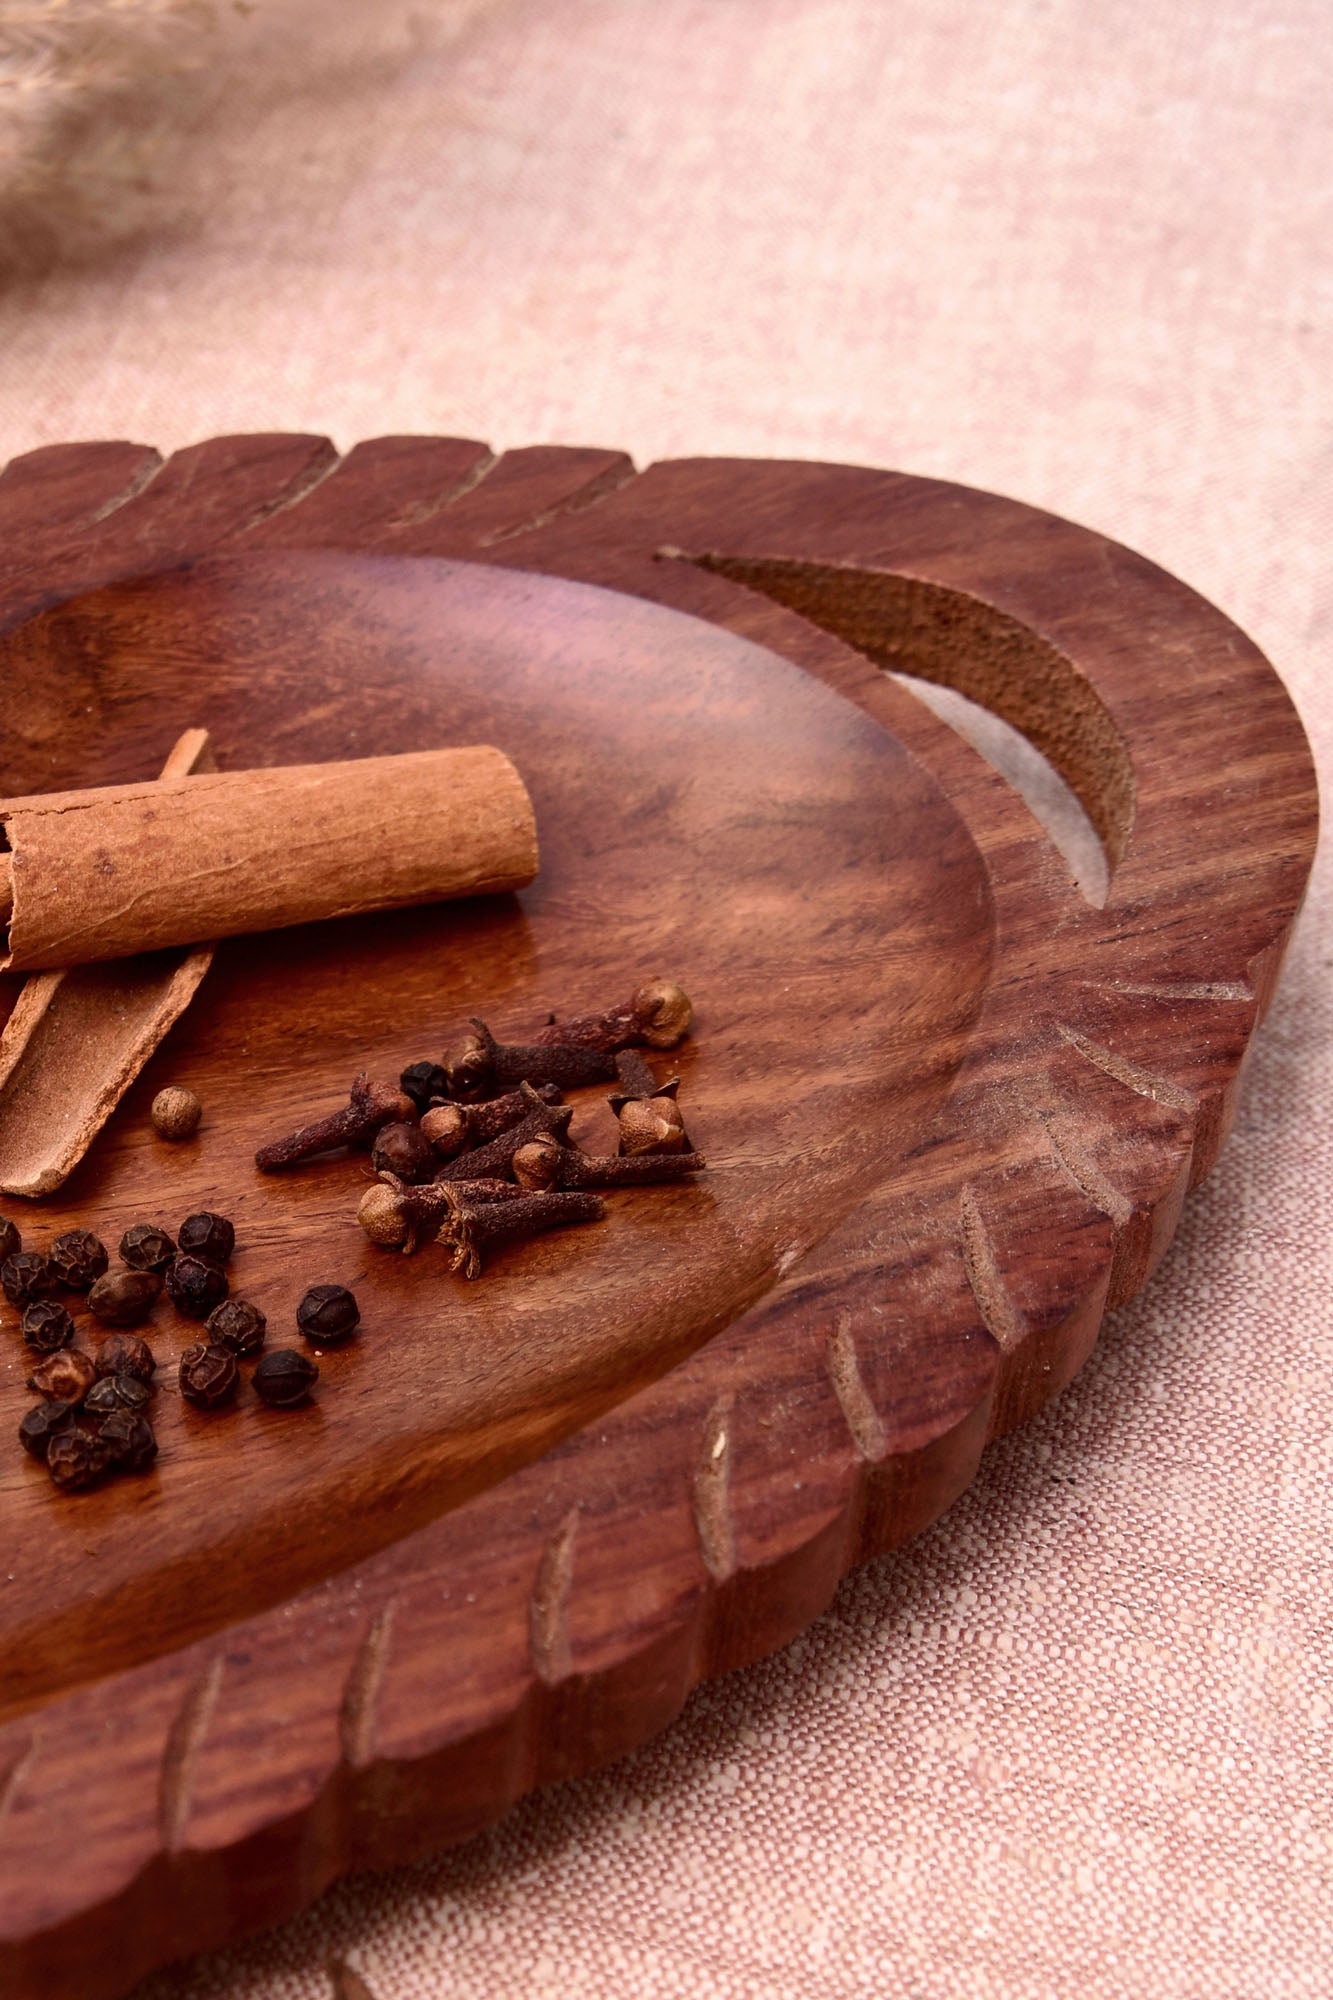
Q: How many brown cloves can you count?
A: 9